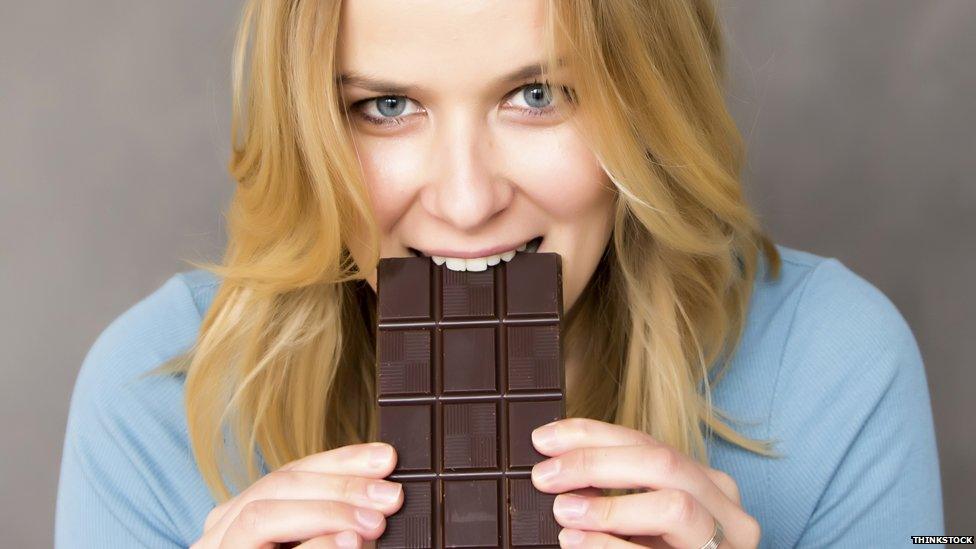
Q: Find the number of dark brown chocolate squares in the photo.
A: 12